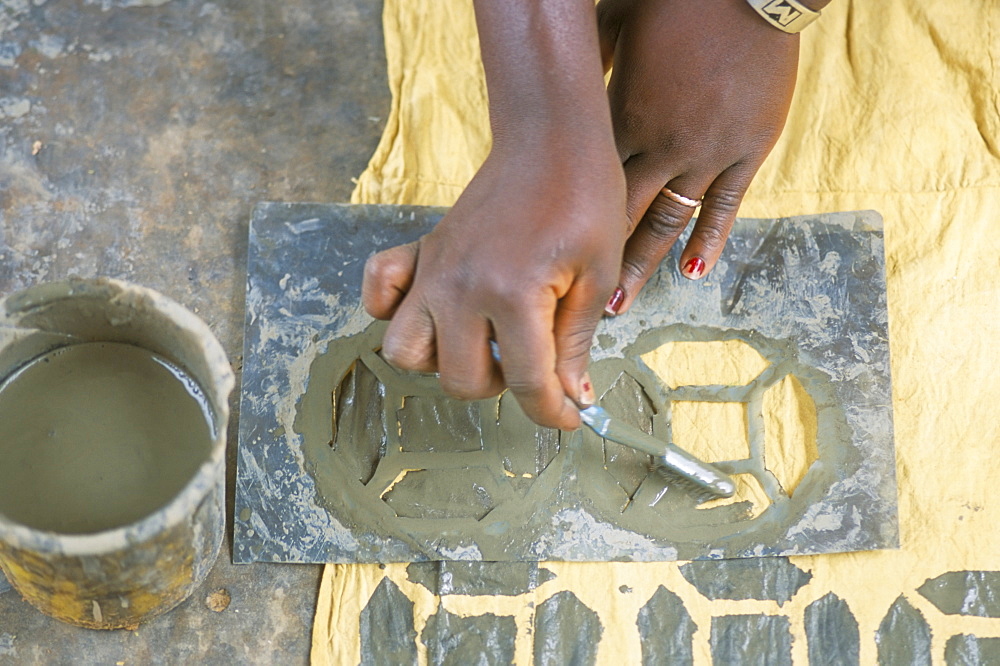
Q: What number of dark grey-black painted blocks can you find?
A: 11